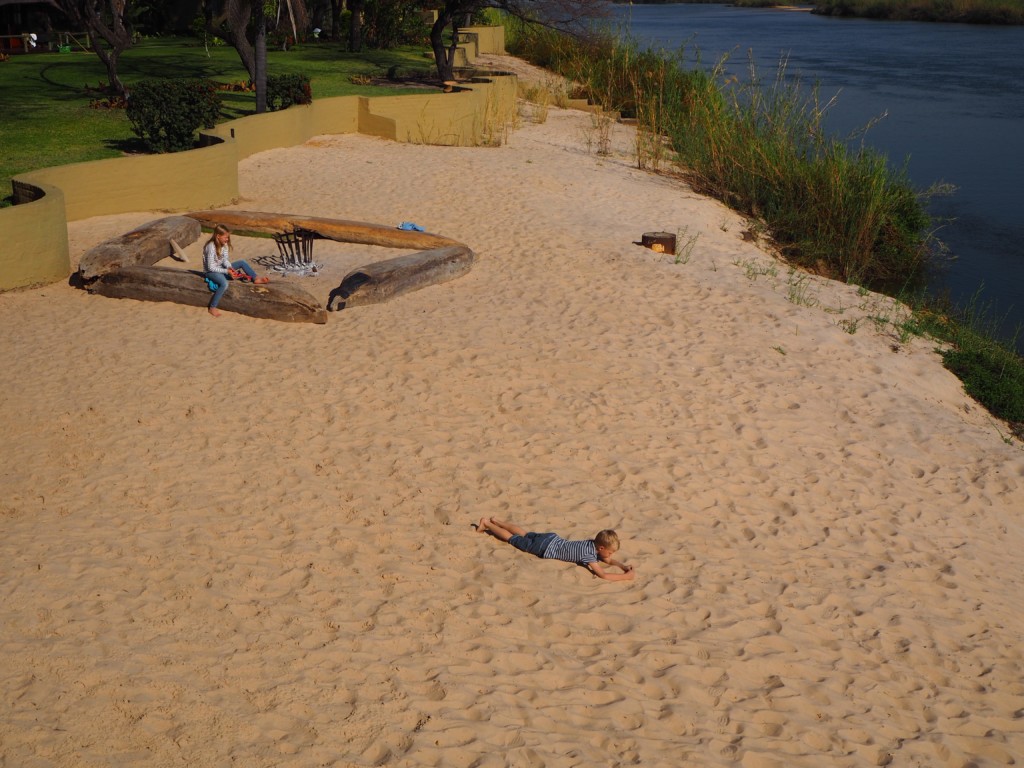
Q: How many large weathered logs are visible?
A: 4